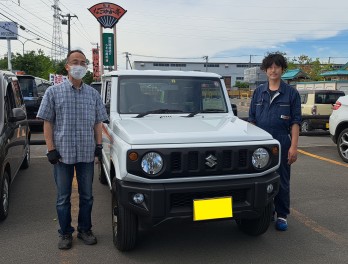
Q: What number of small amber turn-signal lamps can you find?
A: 2